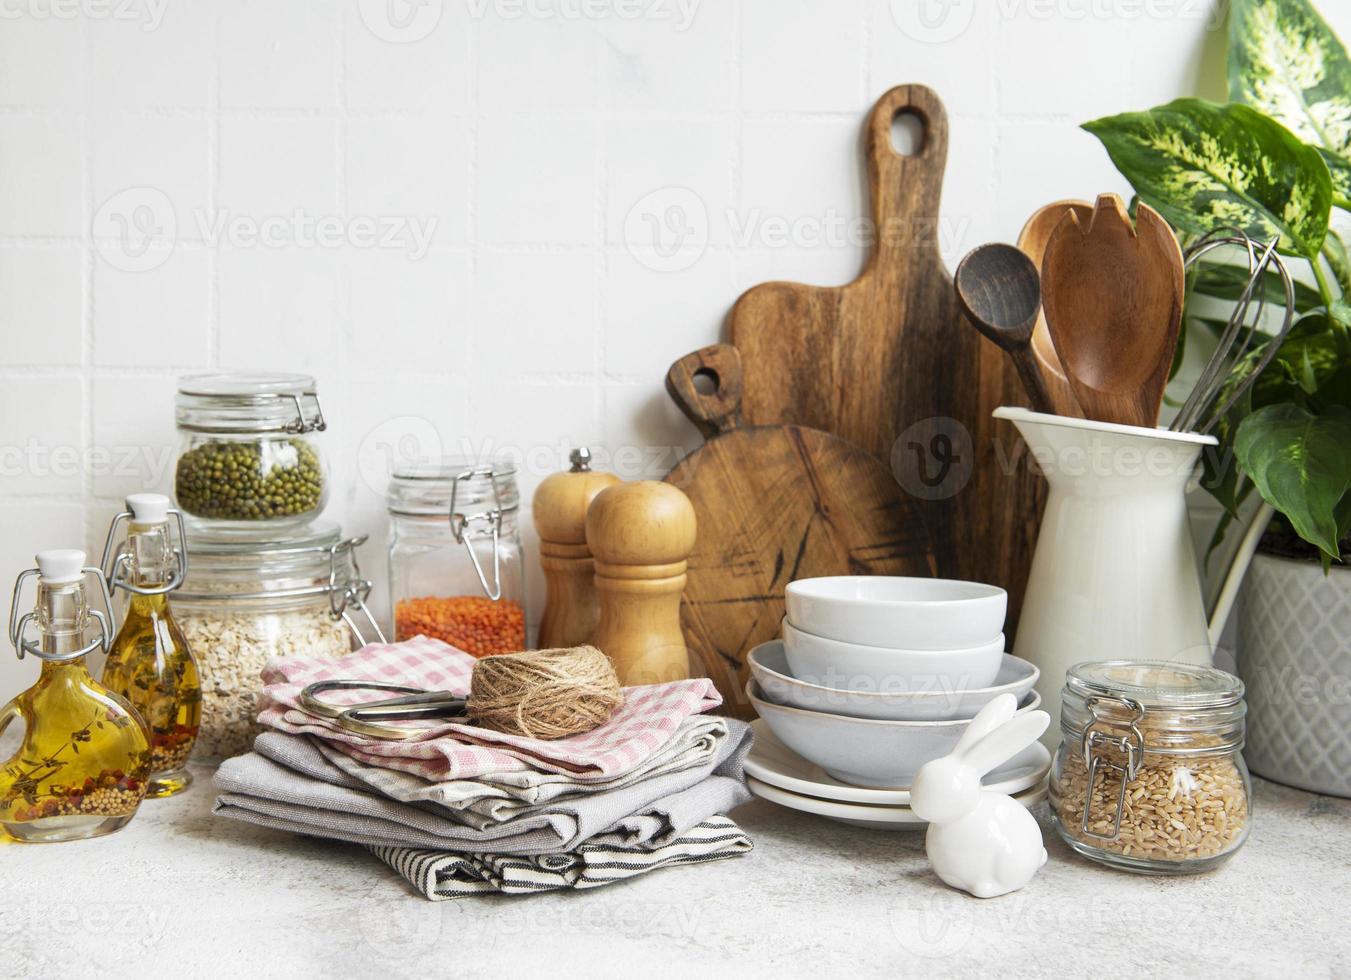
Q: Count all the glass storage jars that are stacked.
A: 2